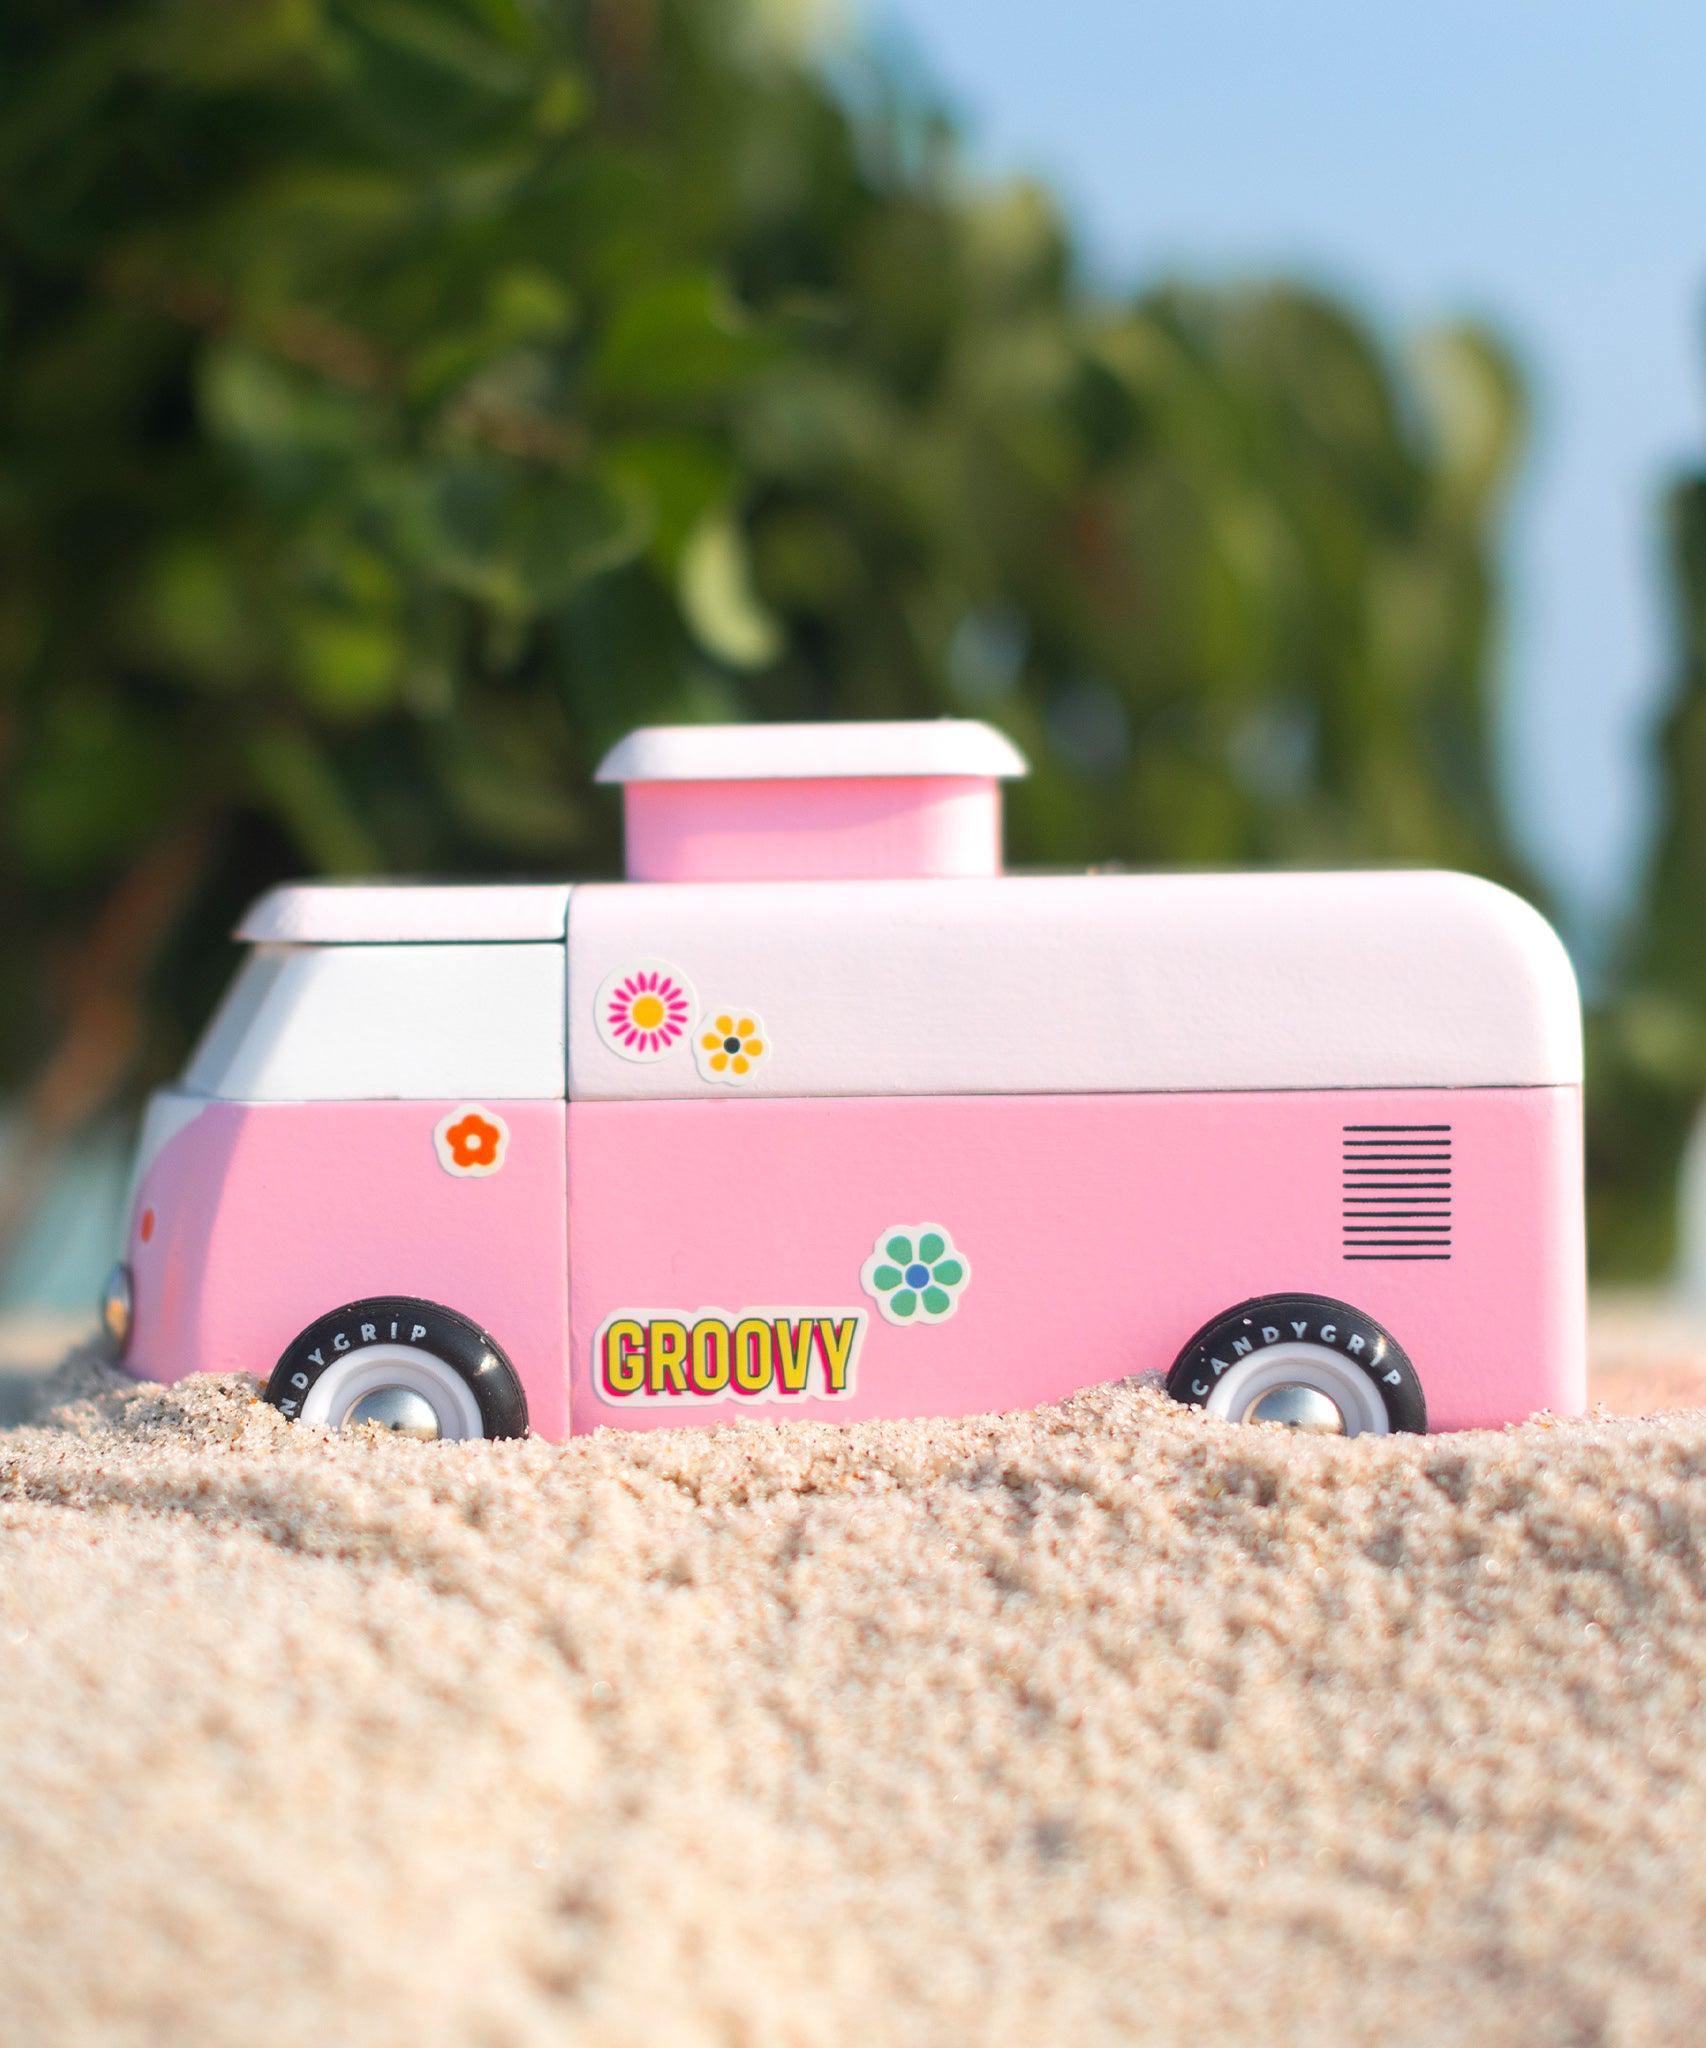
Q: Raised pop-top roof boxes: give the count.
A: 1